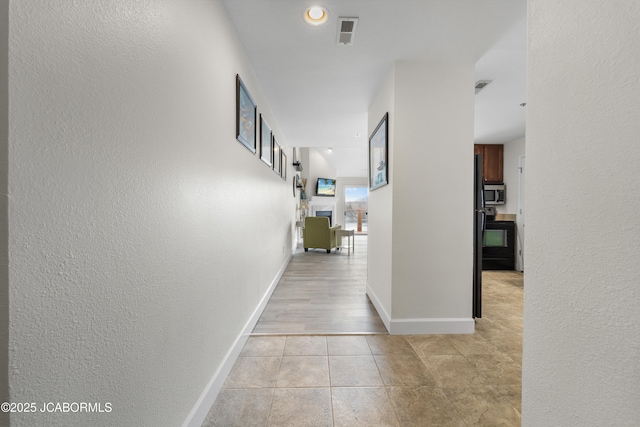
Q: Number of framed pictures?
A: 5